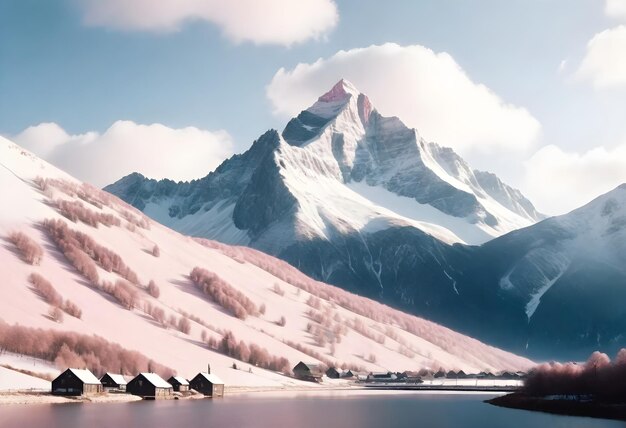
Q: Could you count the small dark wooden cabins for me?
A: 5